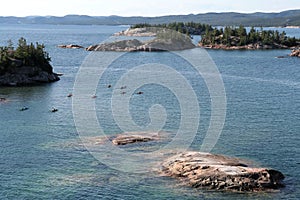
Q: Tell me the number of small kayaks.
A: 8